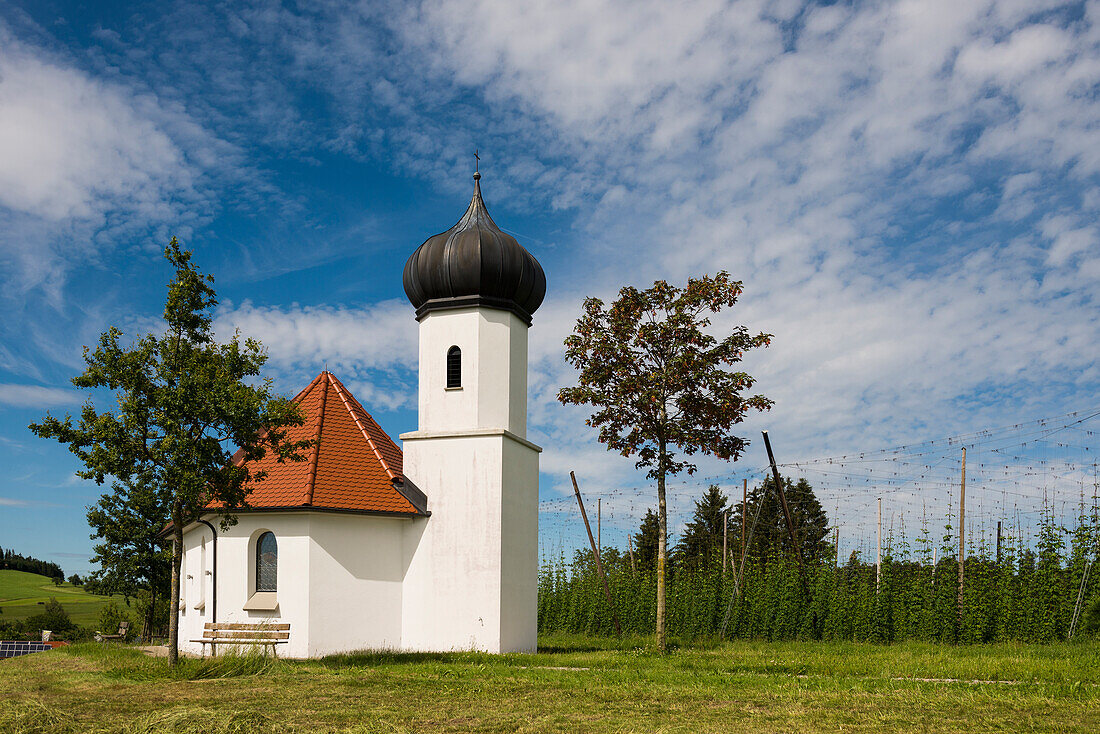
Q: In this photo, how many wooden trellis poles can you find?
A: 12